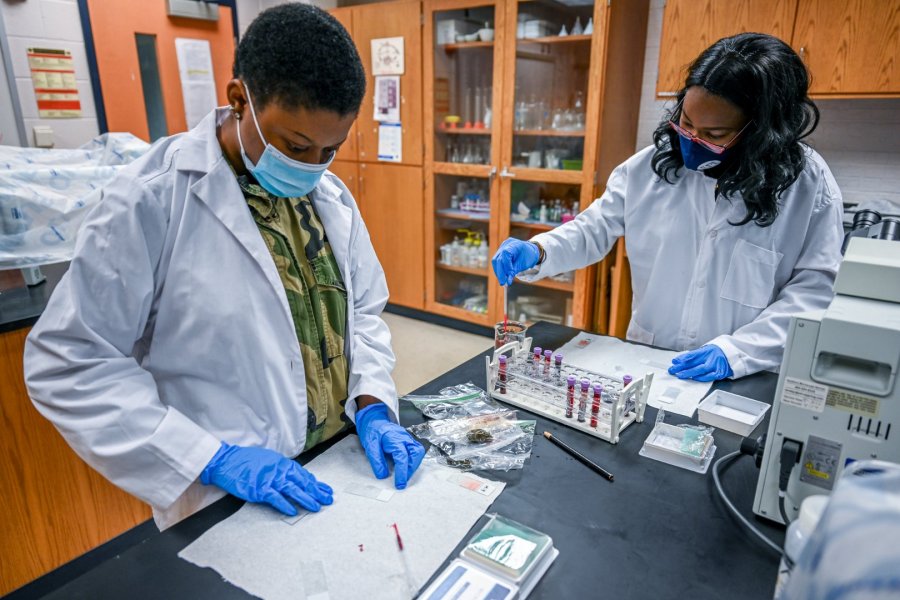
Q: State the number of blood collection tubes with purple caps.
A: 8